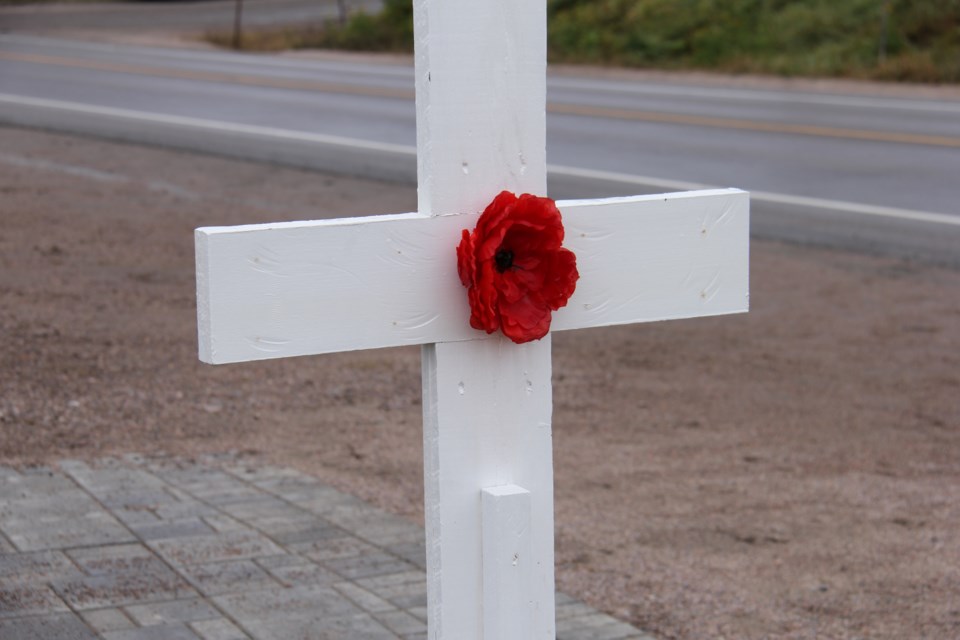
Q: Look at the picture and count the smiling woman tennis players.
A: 0